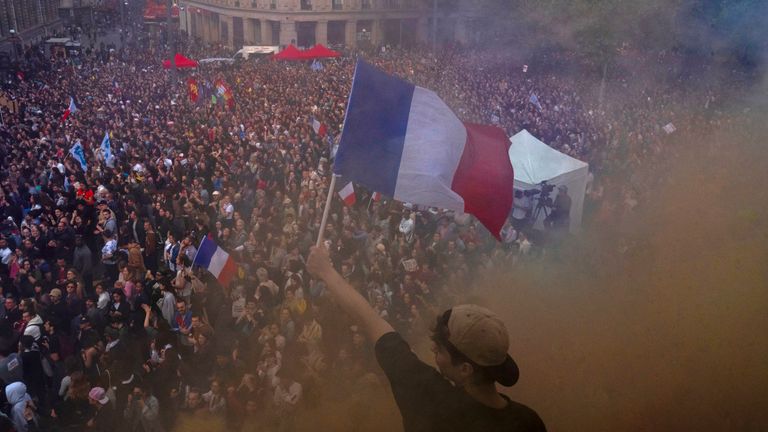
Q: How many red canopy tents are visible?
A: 3